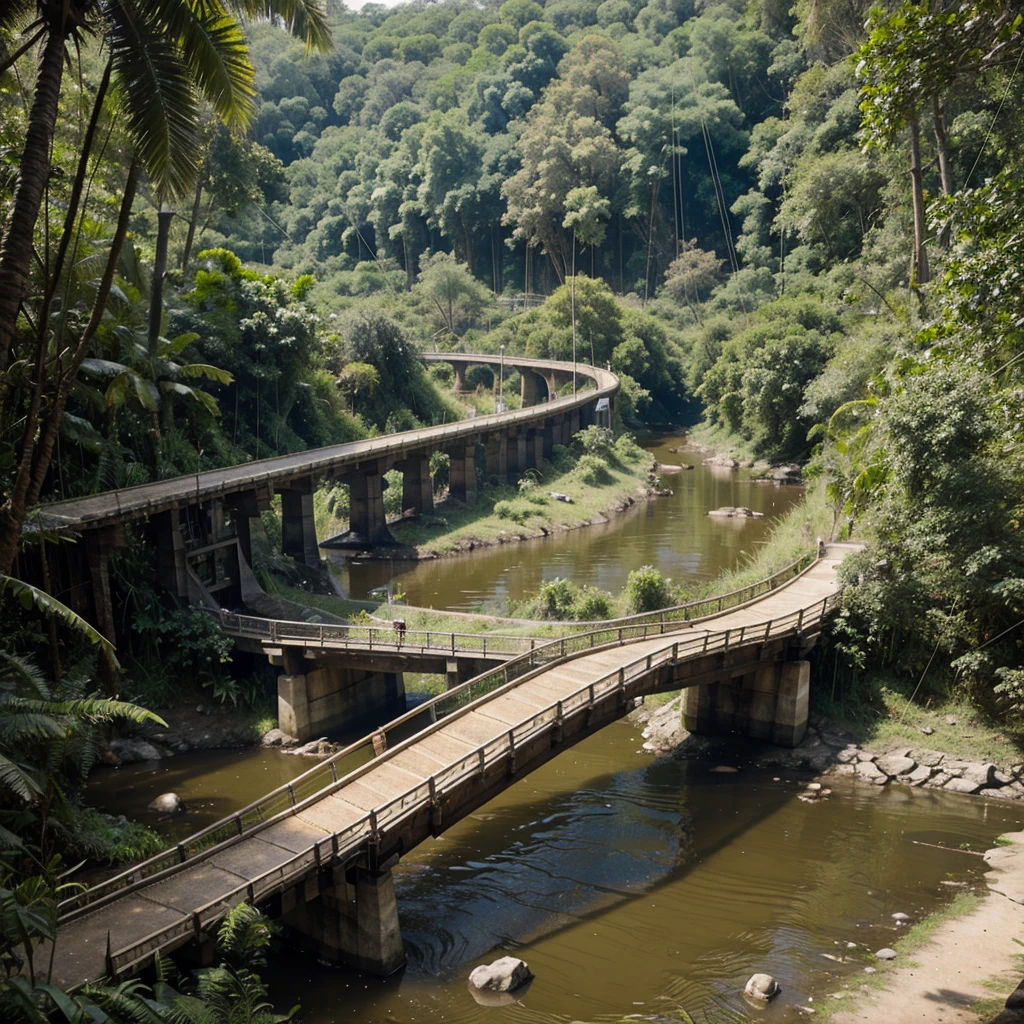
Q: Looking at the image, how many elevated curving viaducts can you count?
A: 1